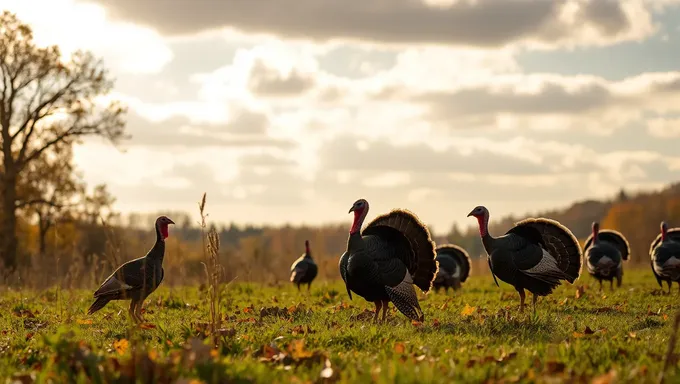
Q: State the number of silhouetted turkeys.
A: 7